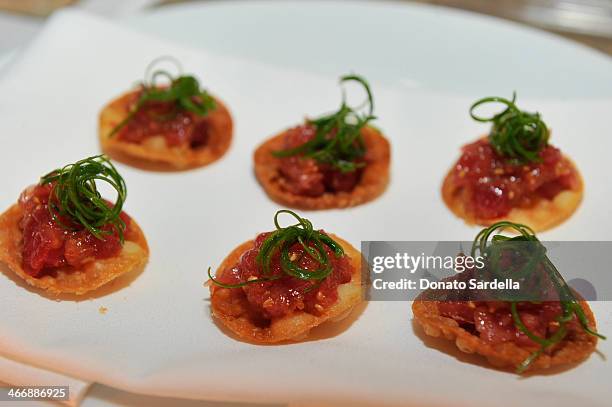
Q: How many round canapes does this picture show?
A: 6